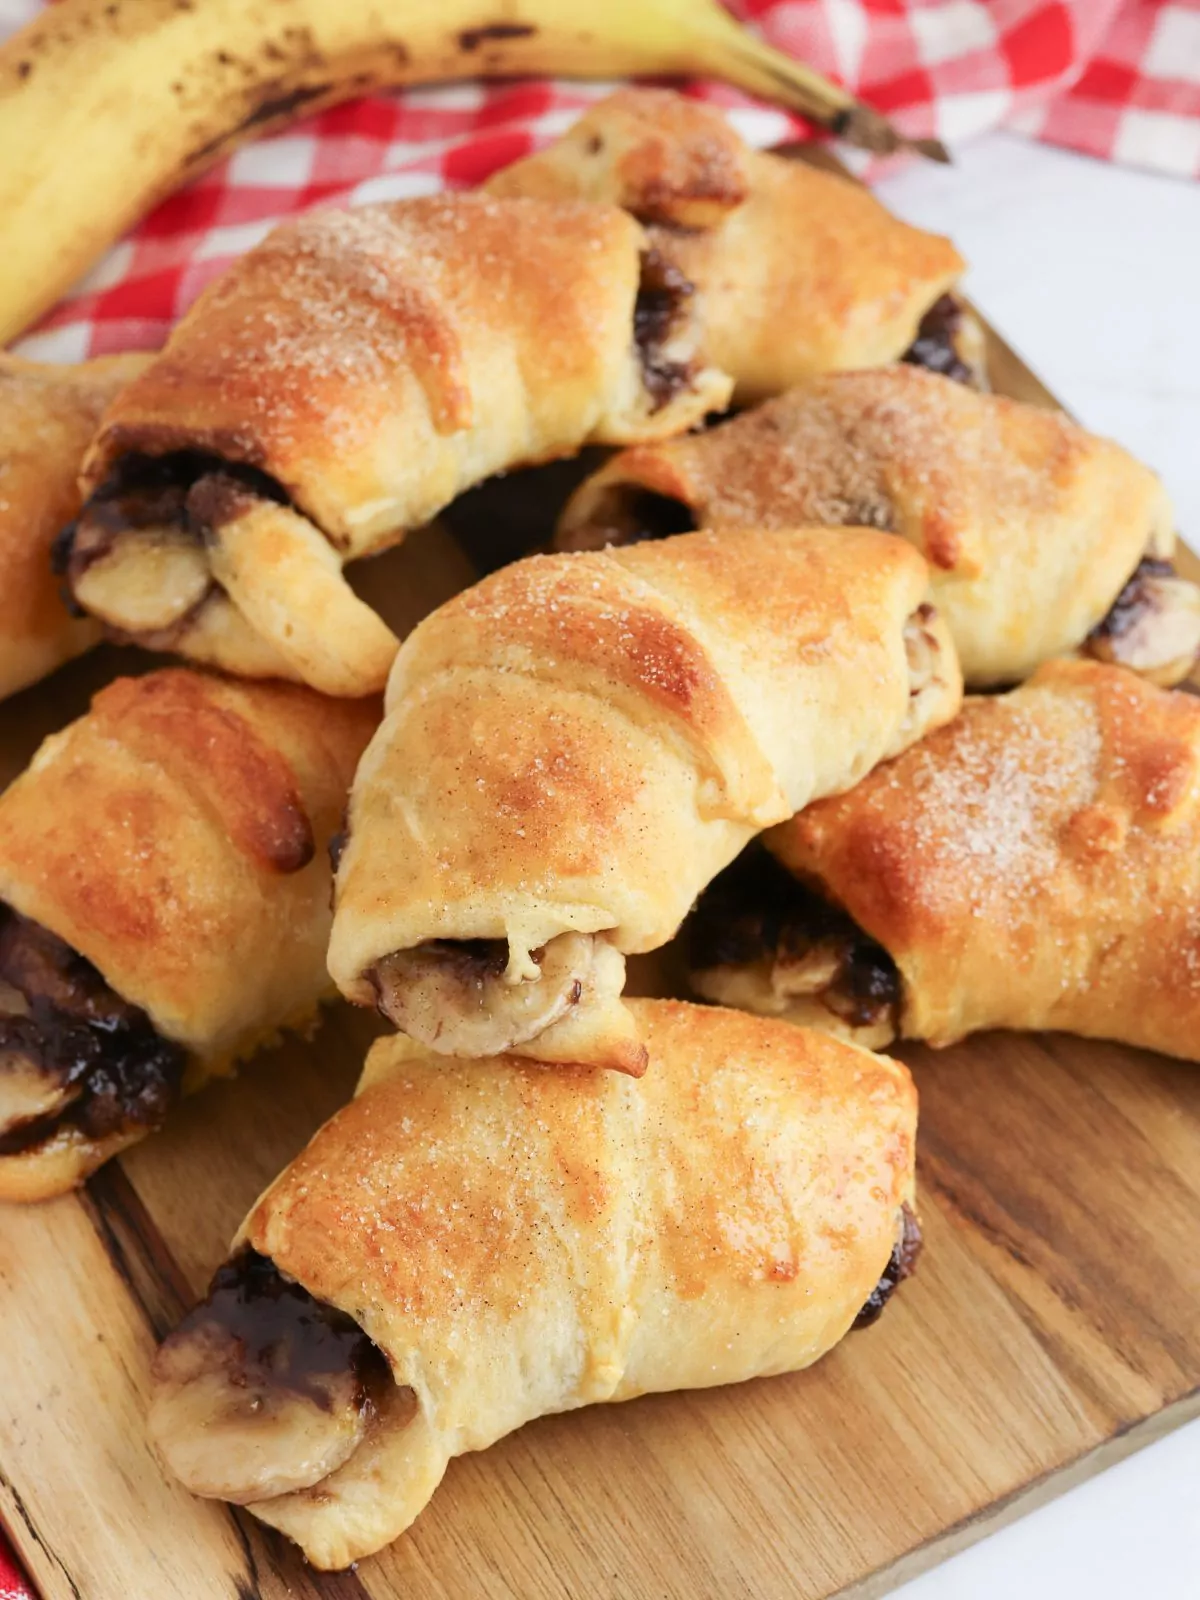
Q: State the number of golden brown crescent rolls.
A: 8